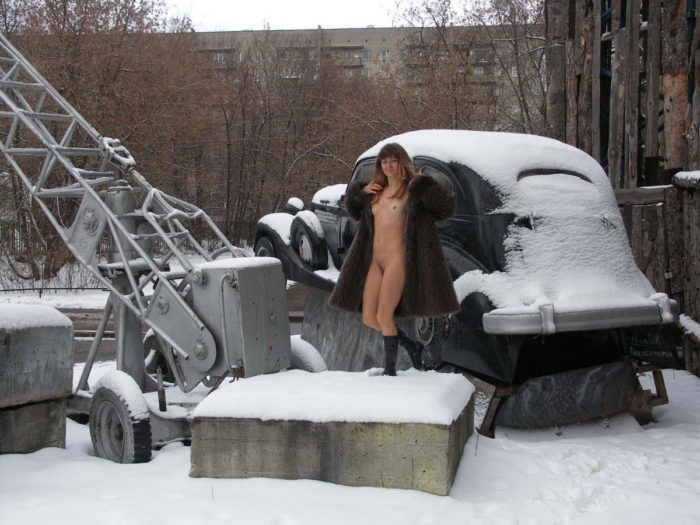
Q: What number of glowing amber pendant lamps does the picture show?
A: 0